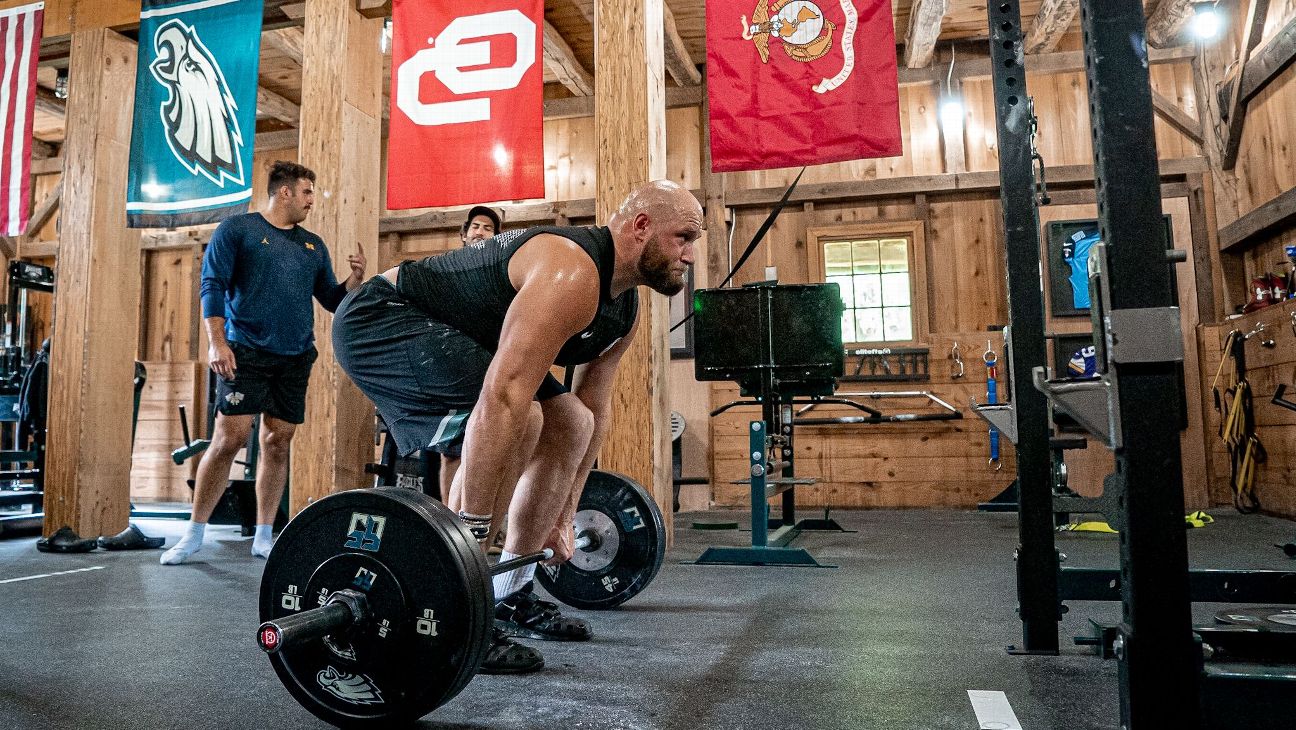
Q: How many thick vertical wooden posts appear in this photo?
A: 3